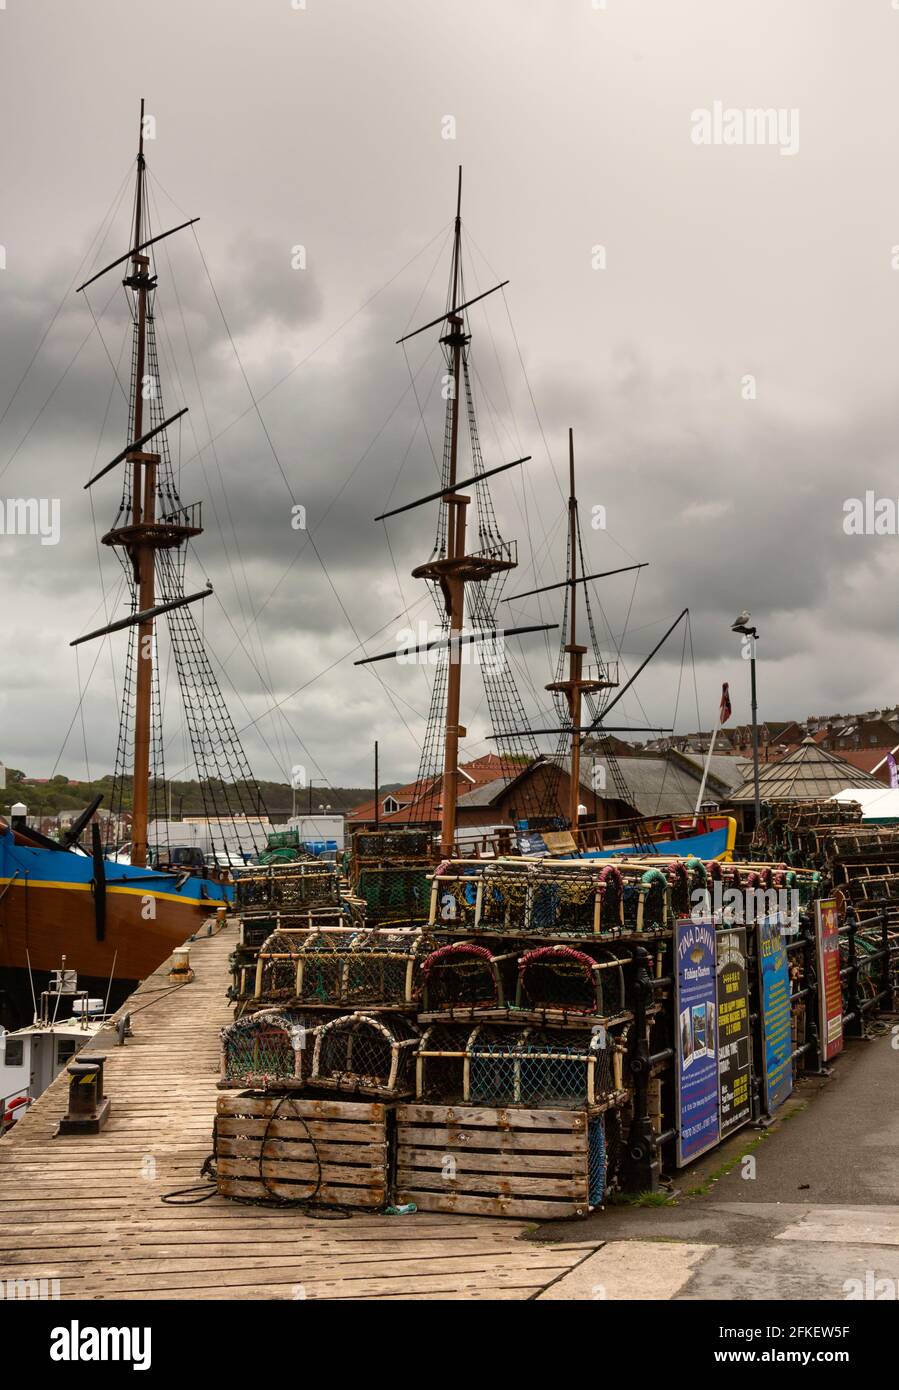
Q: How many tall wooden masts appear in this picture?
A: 3